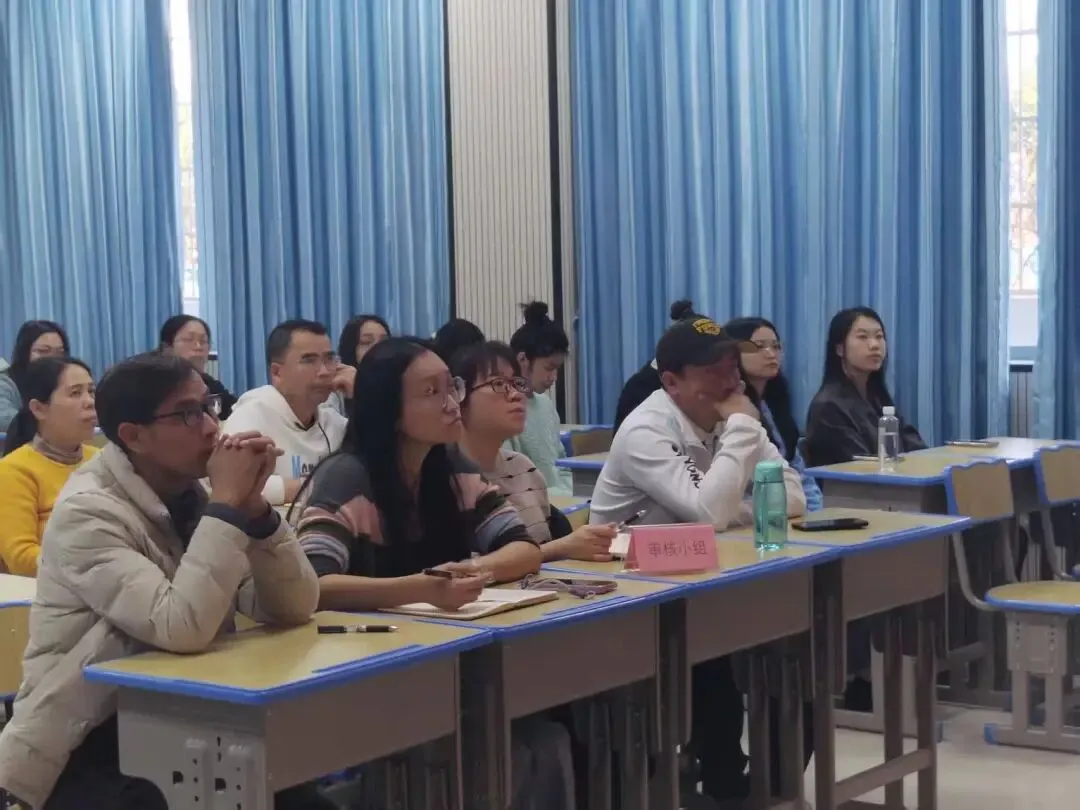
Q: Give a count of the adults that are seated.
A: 14